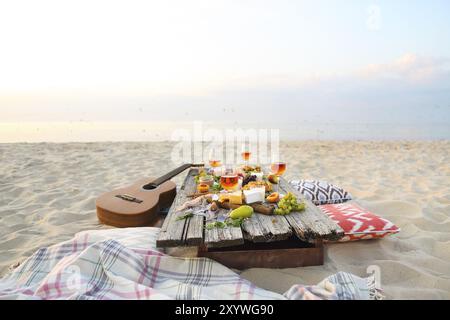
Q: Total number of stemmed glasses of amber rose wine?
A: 4